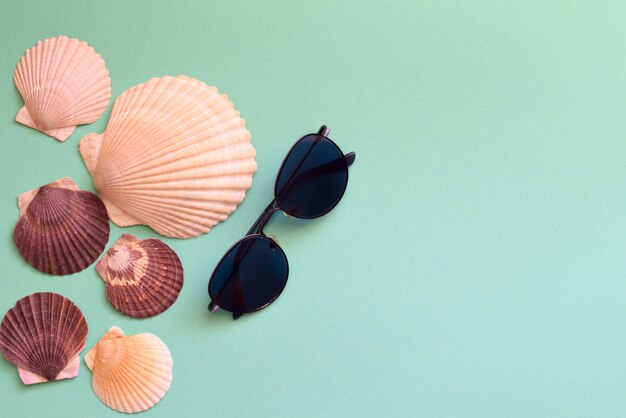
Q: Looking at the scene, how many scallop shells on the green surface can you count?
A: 6